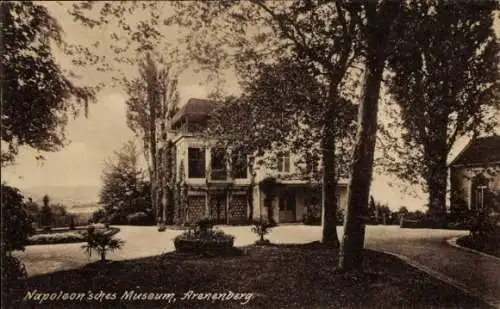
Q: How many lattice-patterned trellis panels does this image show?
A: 2